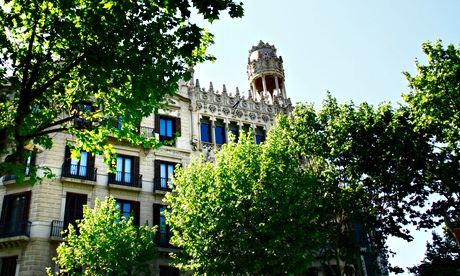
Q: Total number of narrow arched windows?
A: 5